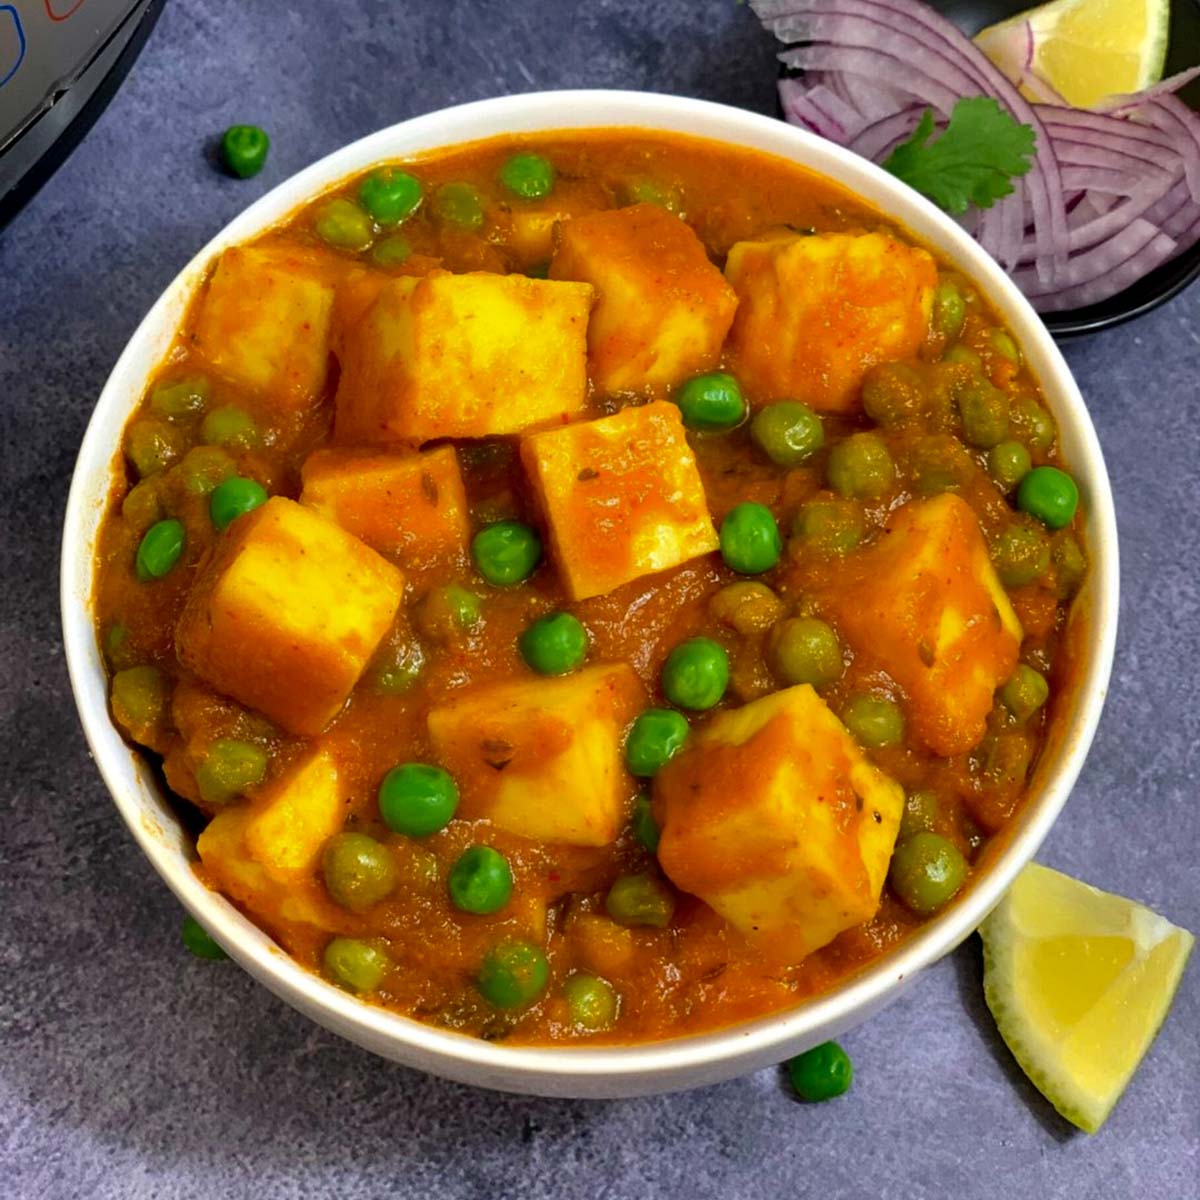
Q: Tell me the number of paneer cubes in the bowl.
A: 11